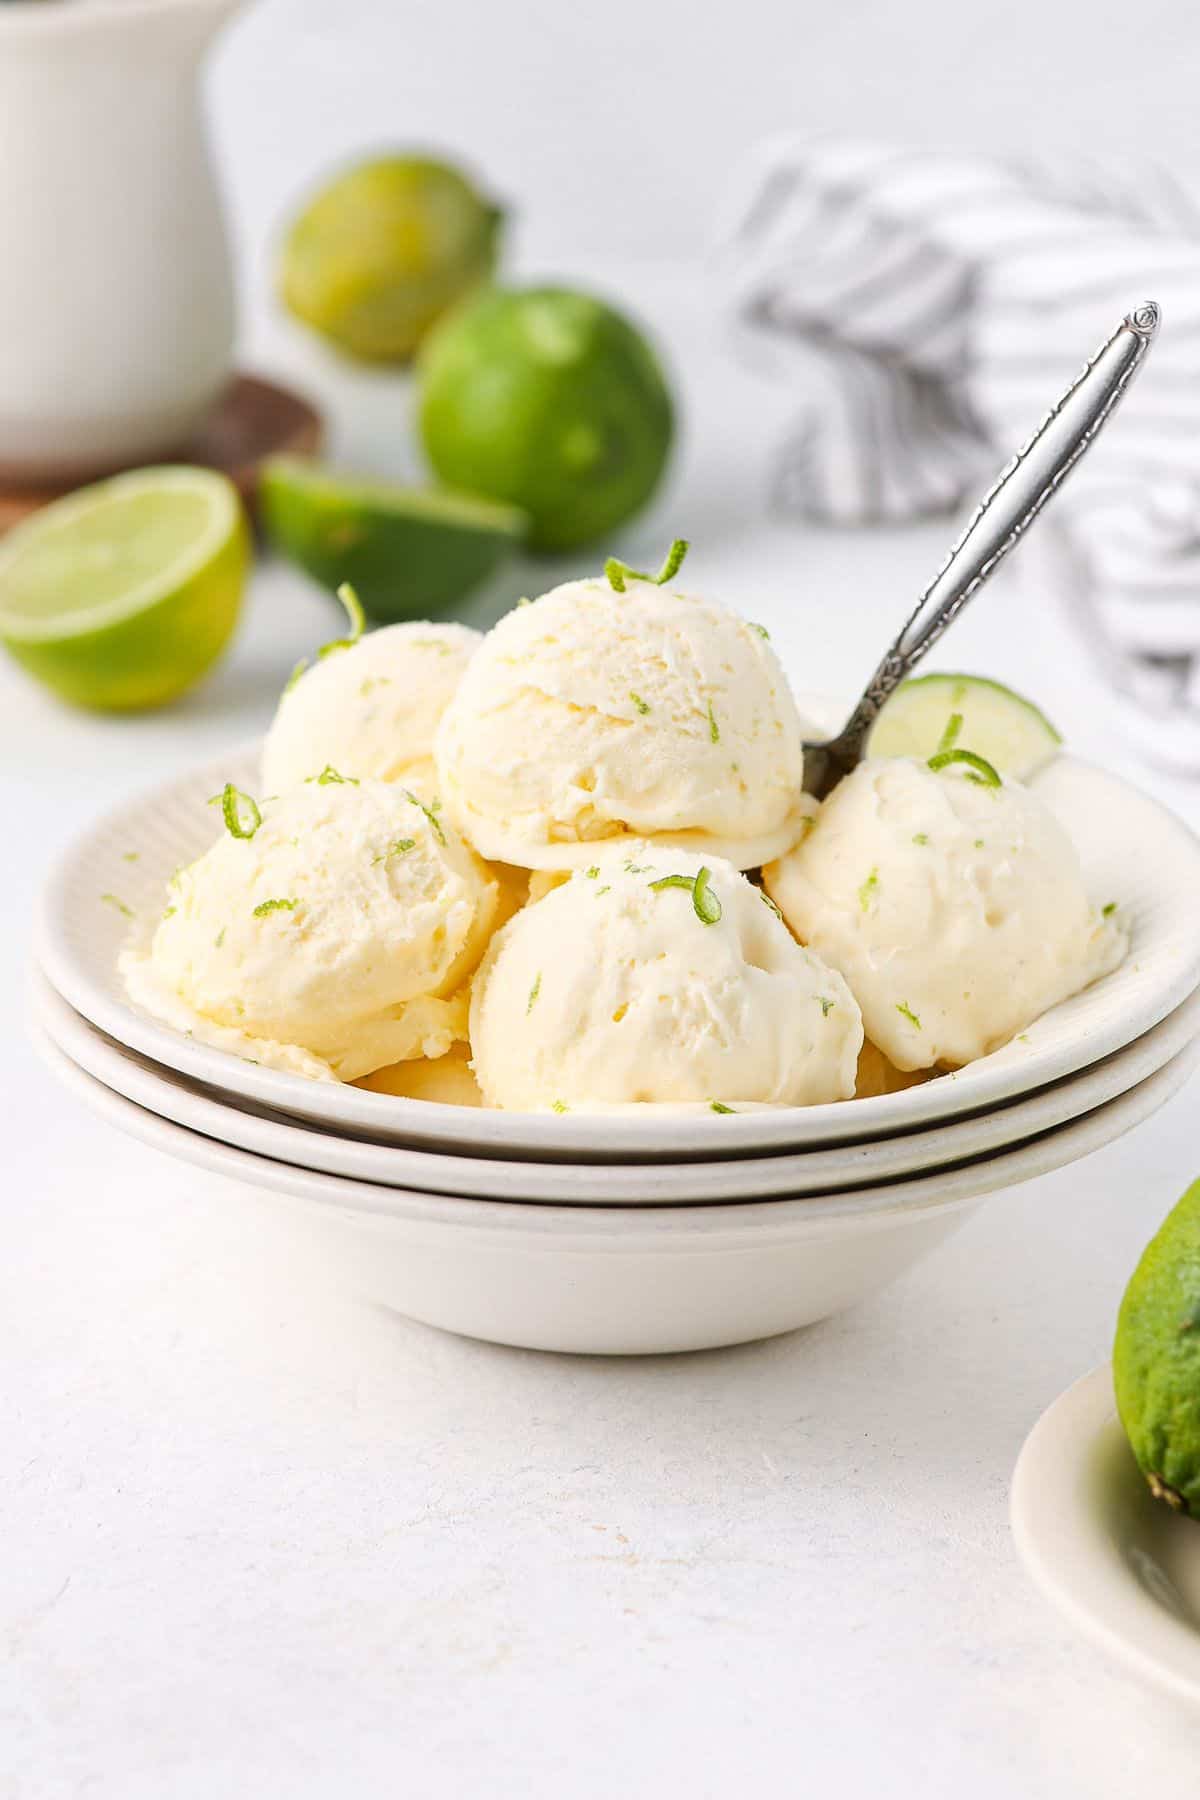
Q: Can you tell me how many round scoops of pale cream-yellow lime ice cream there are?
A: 5